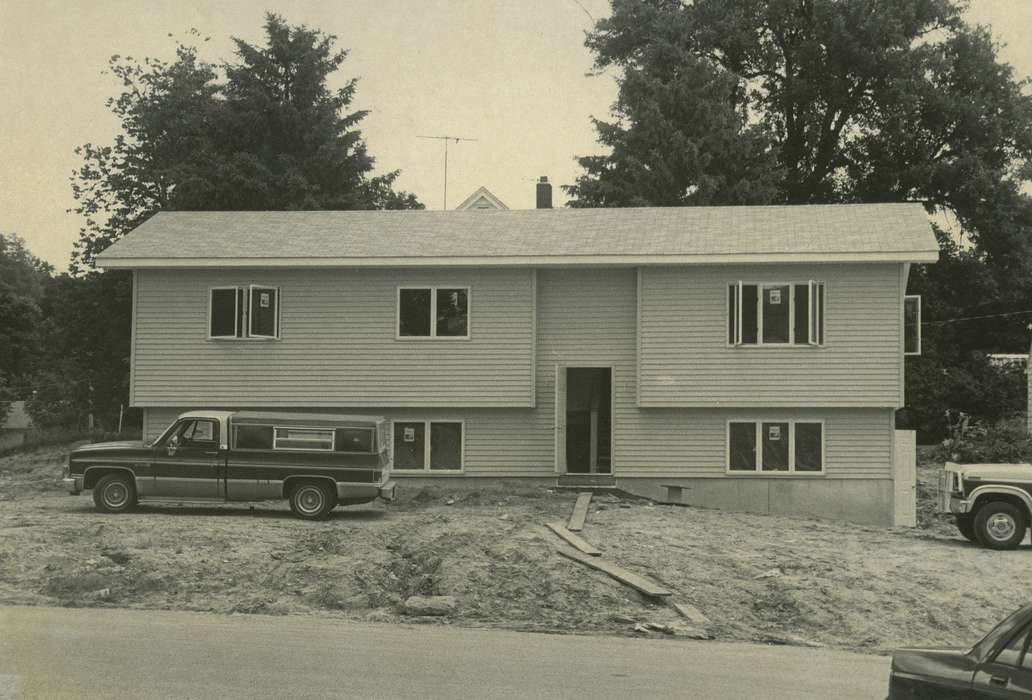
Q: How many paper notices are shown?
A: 4